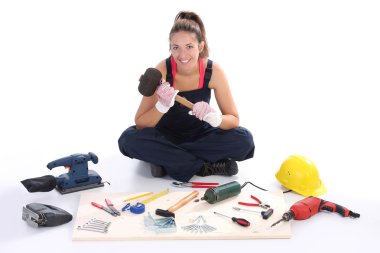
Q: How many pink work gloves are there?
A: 2